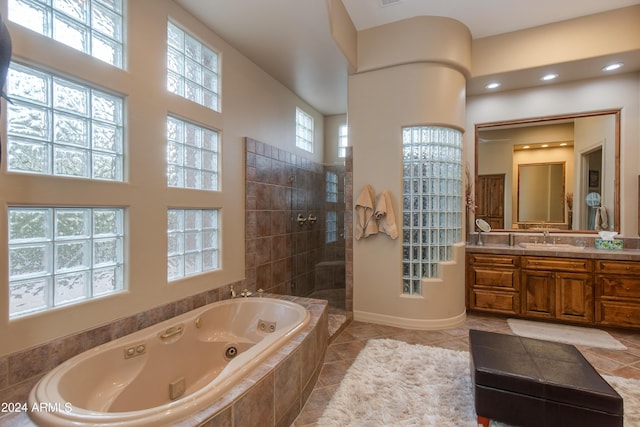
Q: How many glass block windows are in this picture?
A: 9